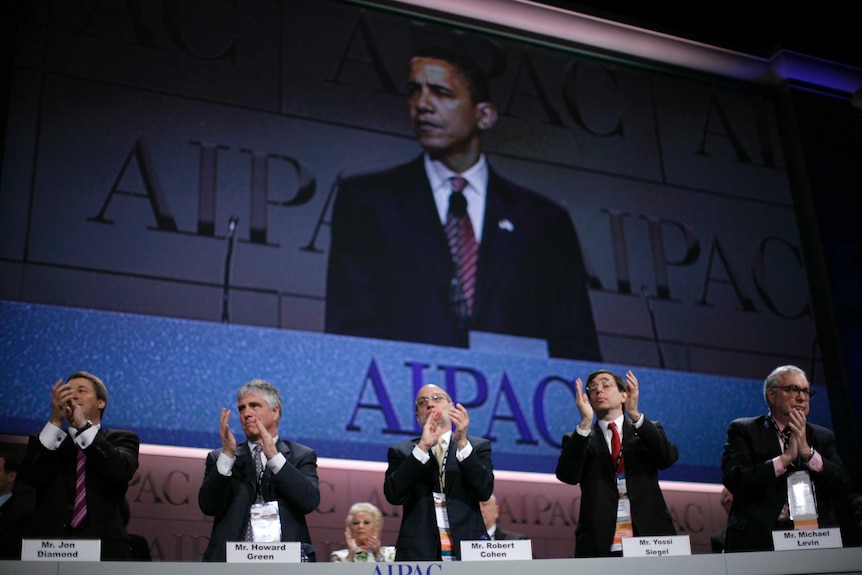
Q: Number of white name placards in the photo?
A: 5